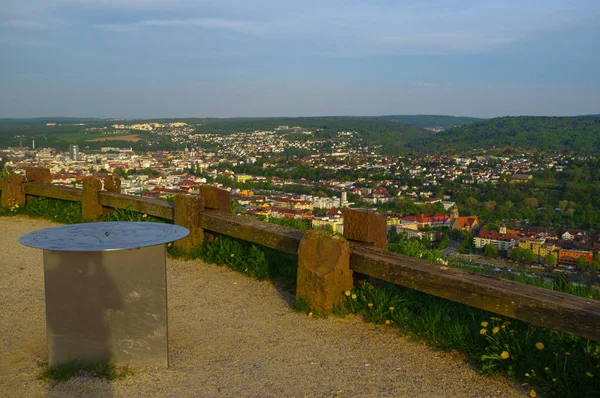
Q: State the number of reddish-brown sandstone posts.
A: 8